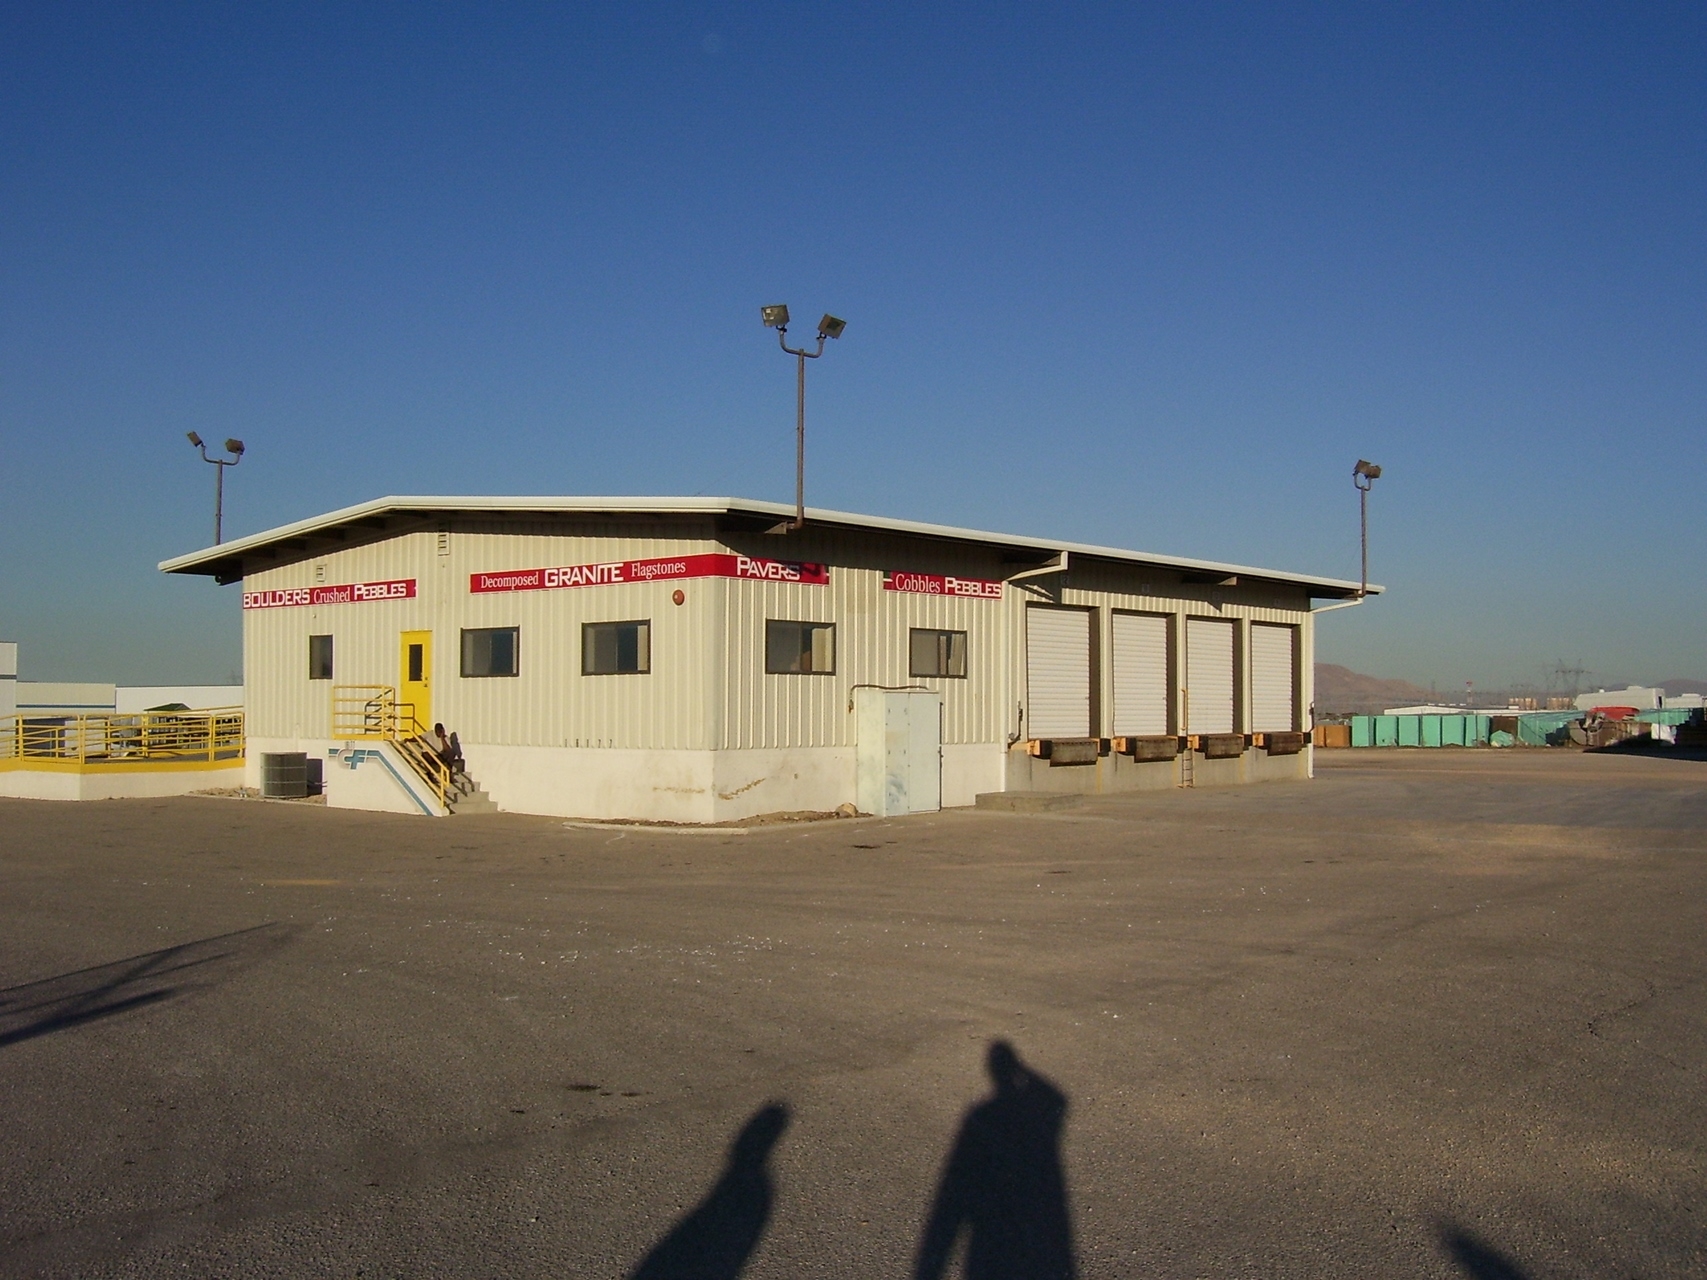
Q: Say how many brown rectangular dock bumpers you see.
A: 4